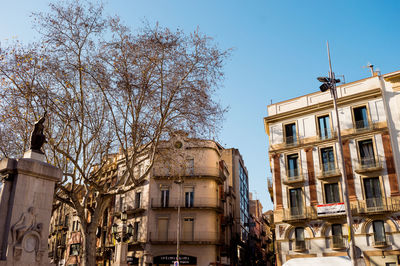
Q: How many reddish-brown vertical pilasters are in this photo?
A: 4